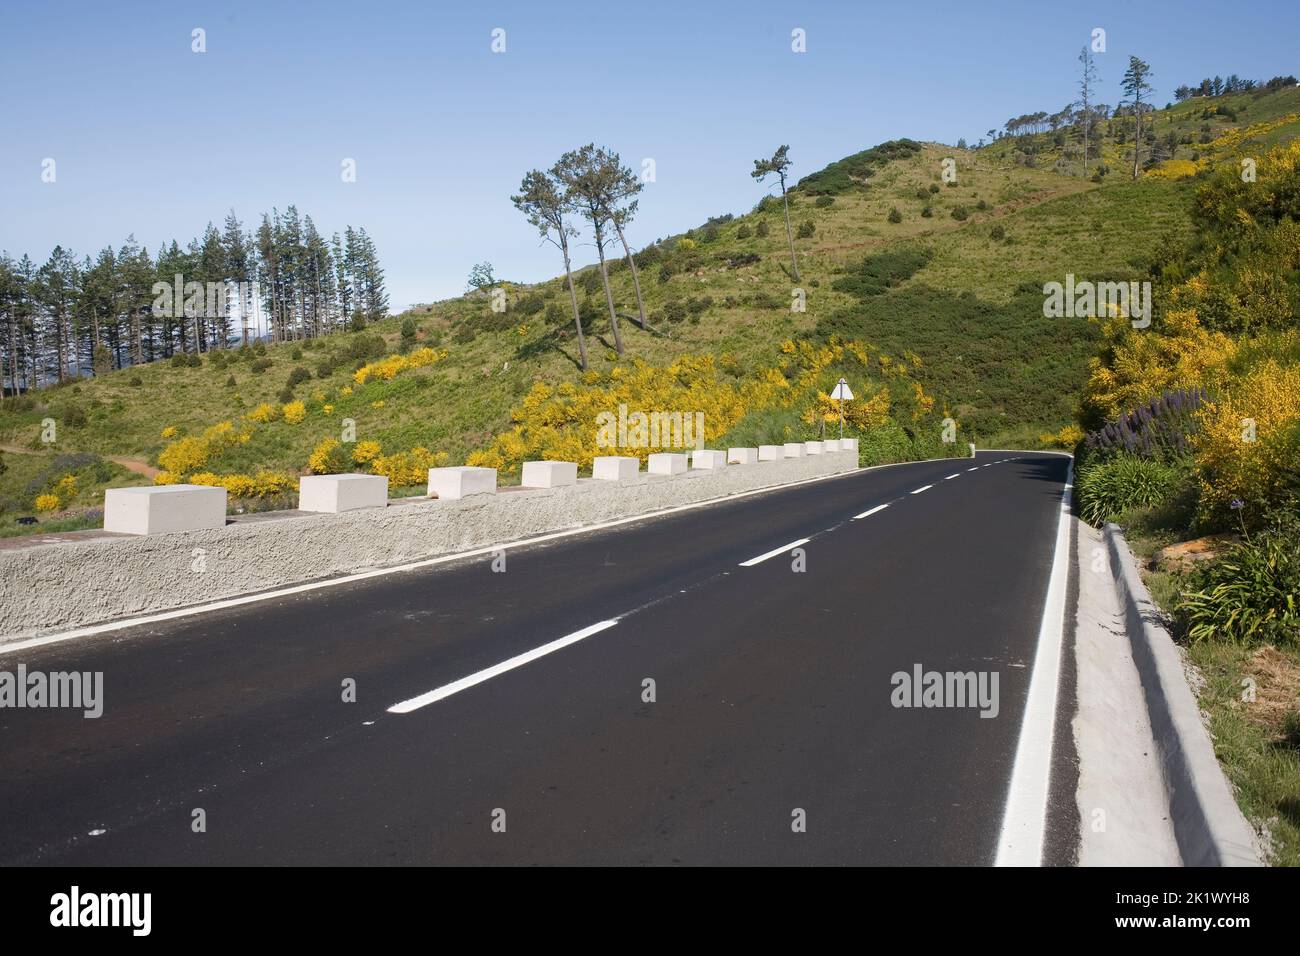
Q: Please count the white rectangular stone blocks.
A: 13